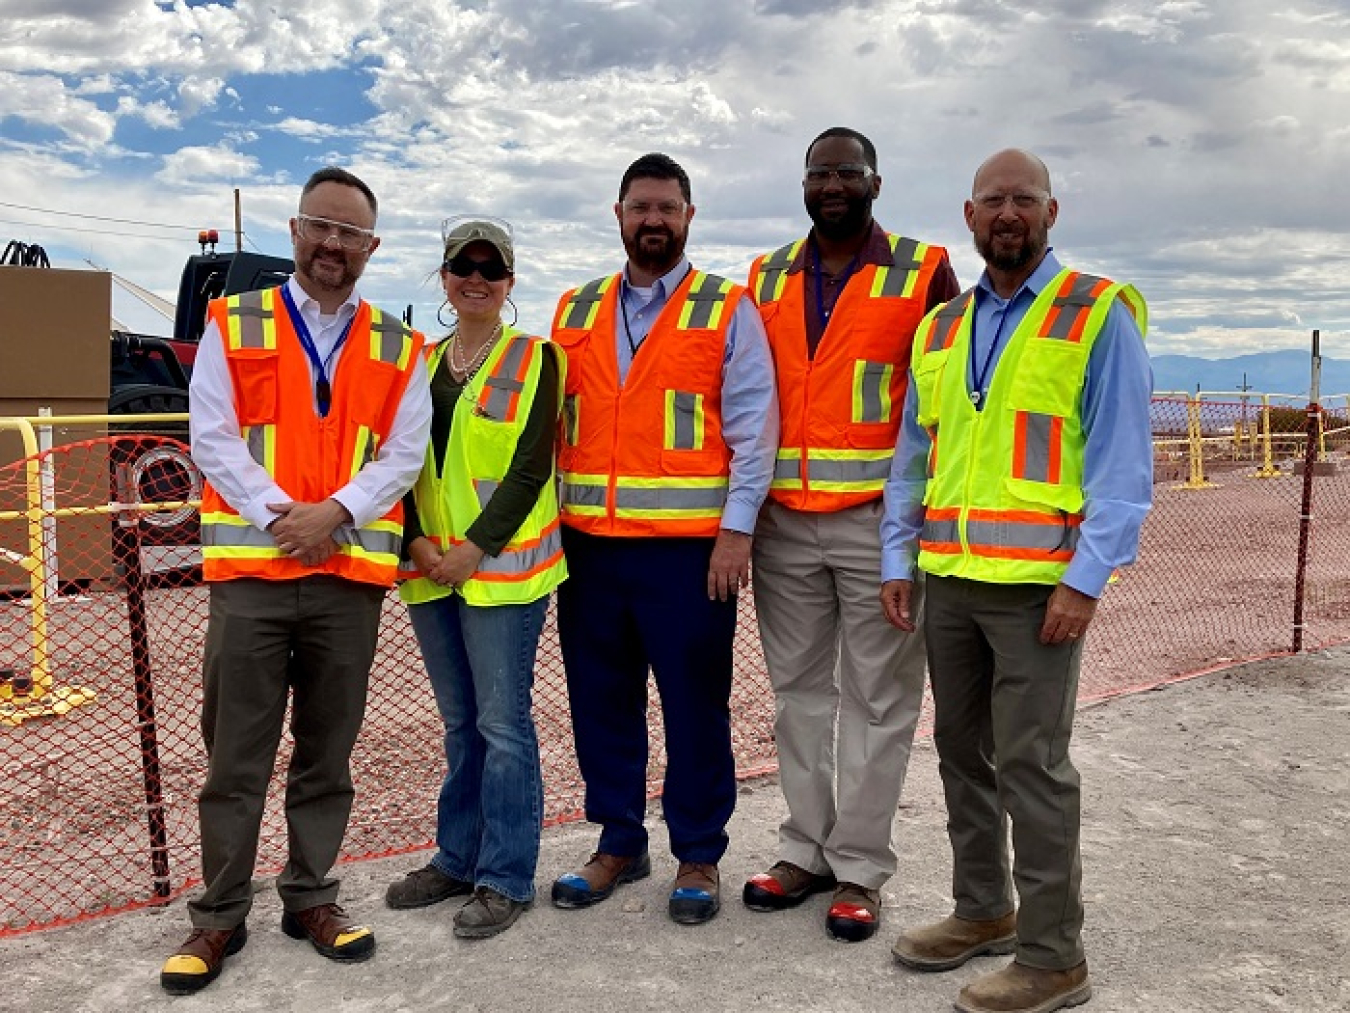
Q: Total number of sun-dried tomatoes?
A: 0